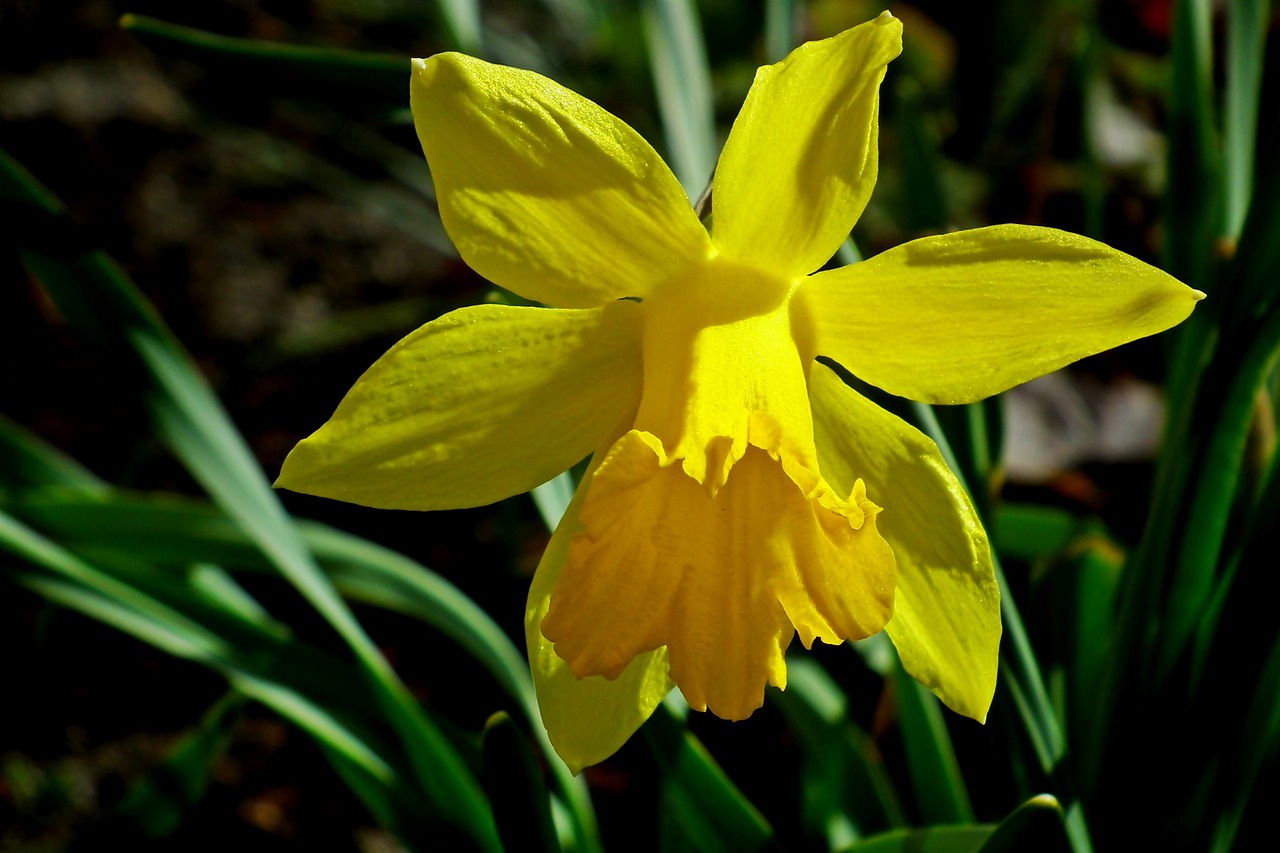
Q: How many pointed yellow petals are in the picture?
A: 6